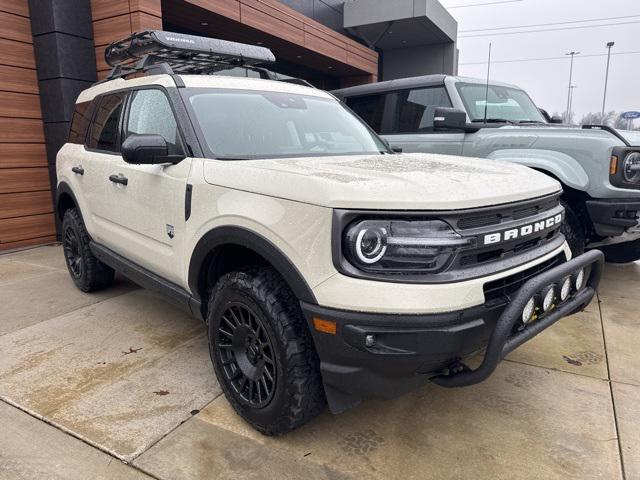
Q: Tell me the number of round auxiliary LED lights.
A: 4